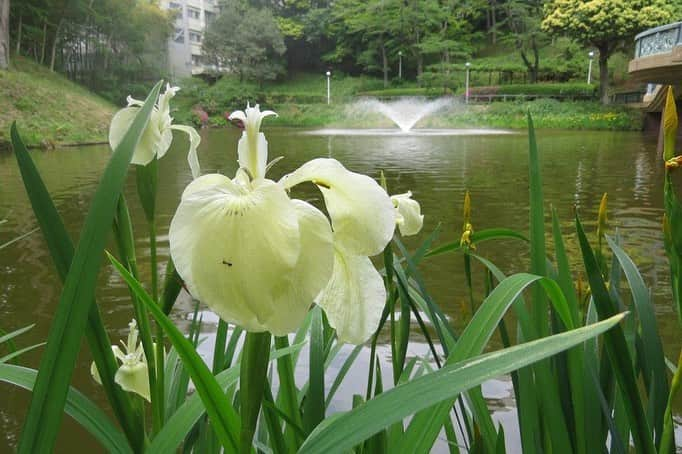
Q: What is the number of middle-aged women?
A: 0